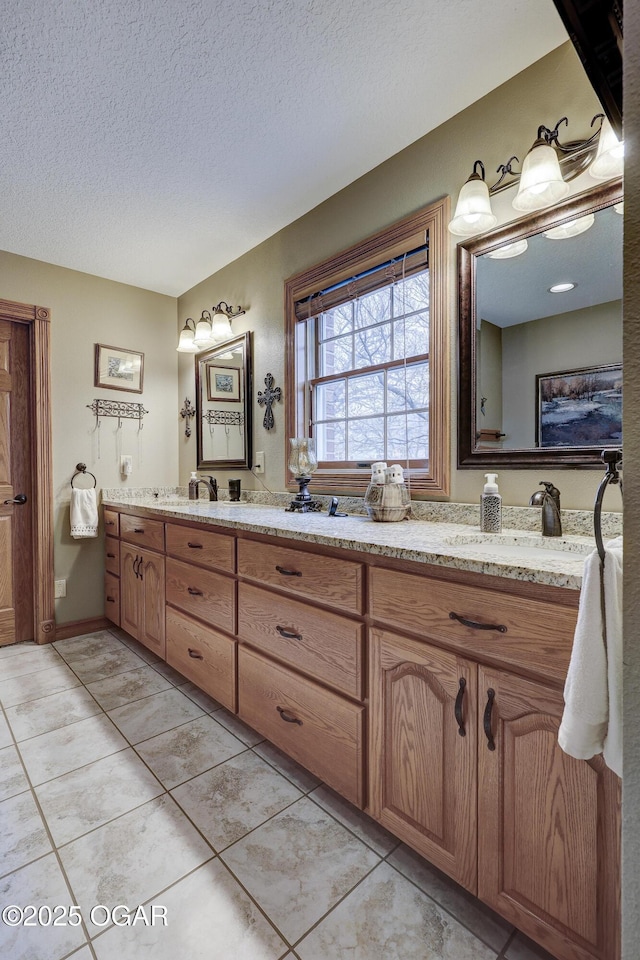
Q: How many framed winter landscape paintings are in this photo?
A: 1